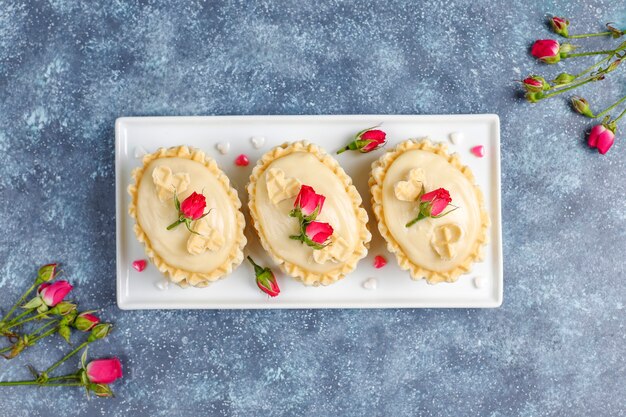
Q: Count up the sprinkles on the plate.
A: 11